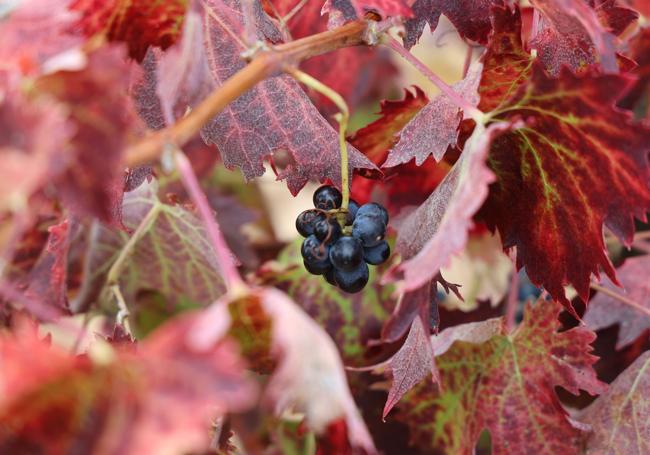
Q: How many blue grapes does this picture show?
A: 12